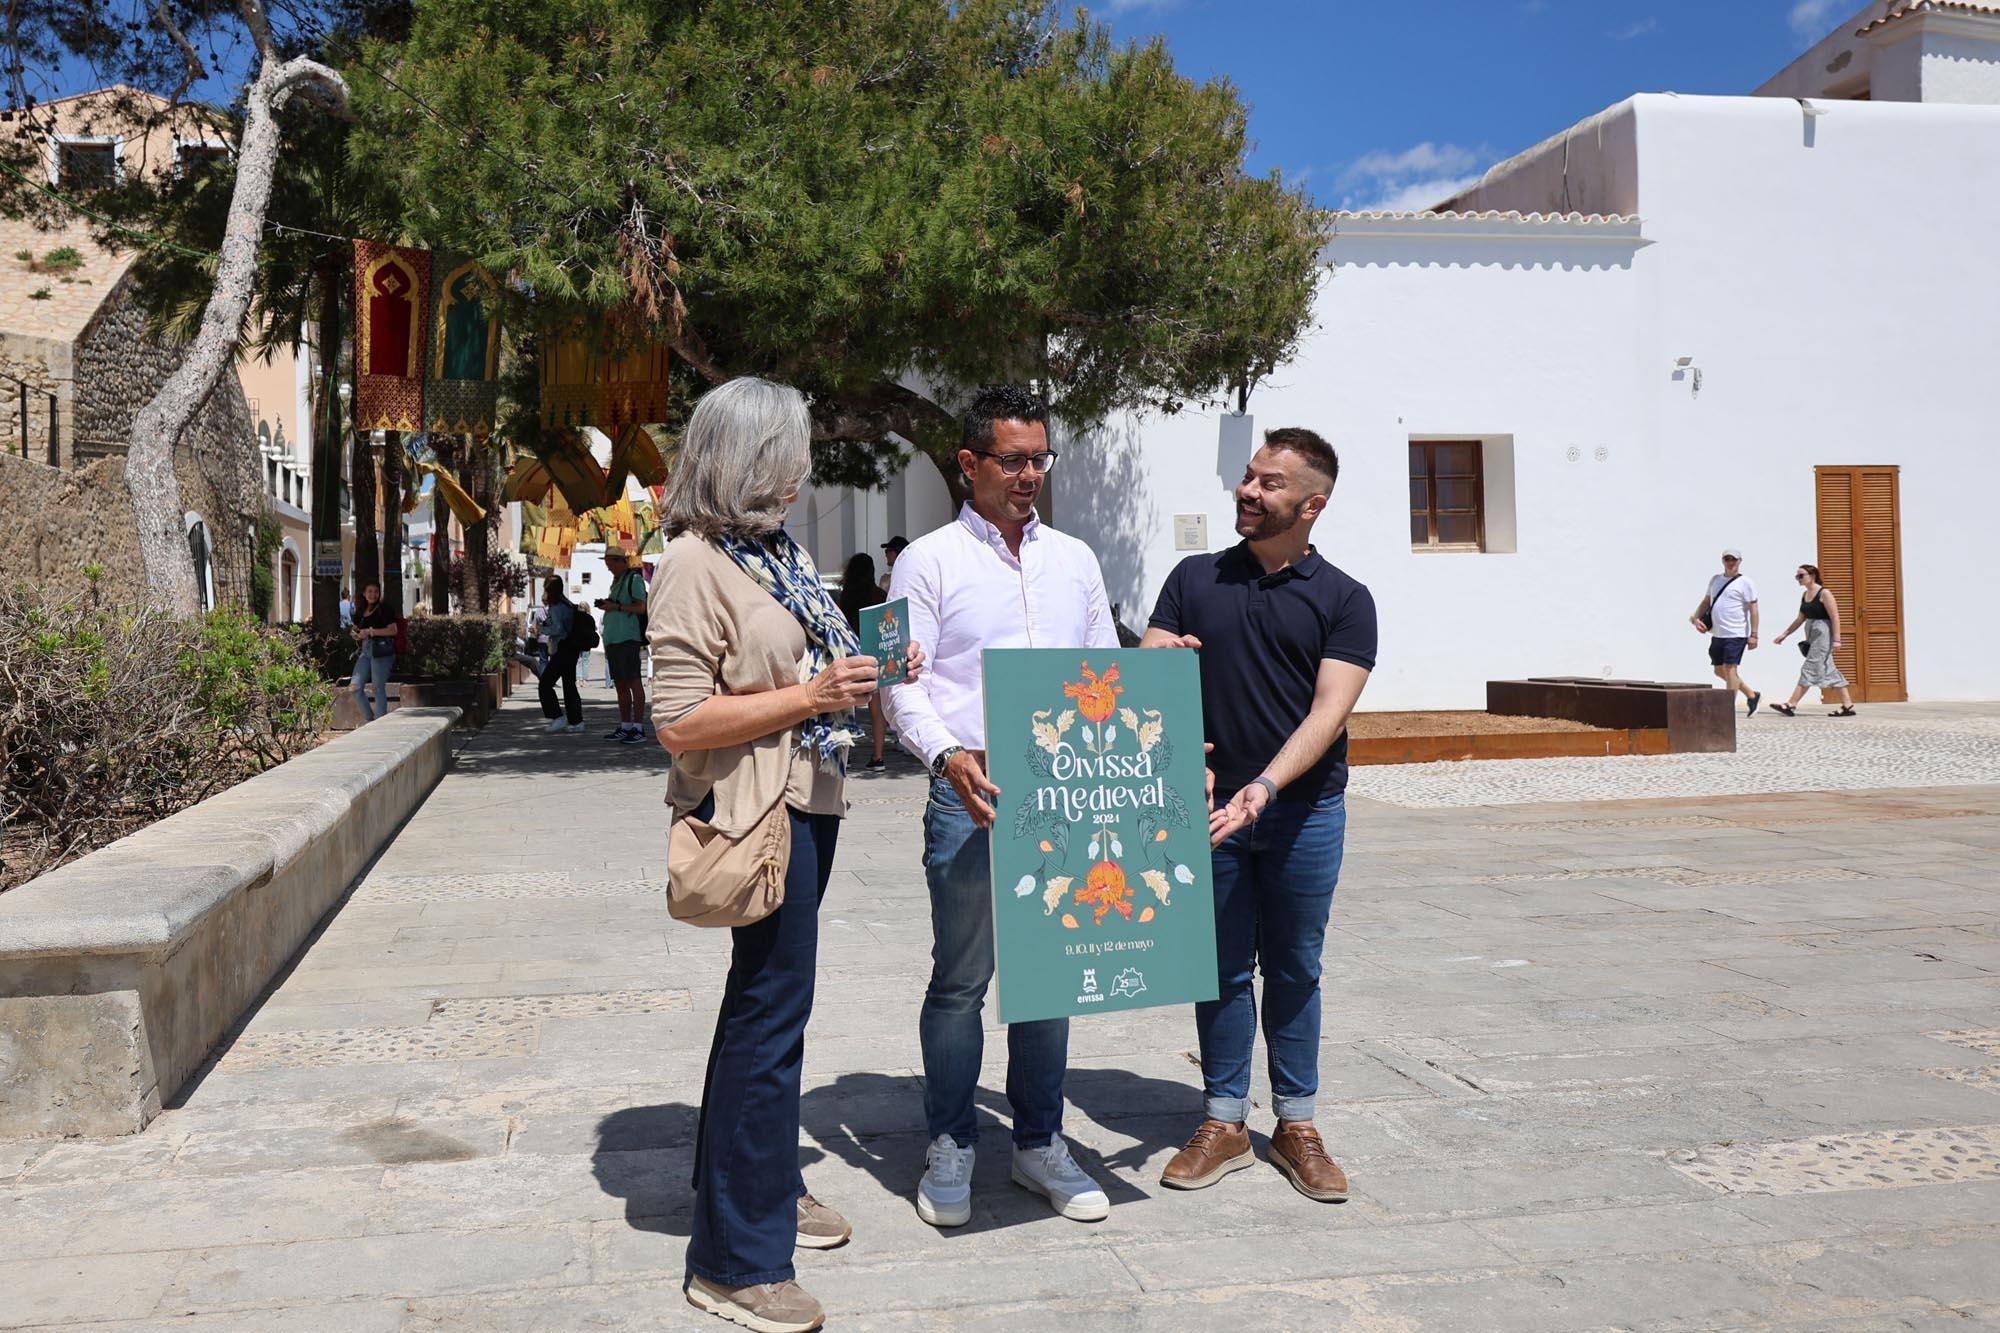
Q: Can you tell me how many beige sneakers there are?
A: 2